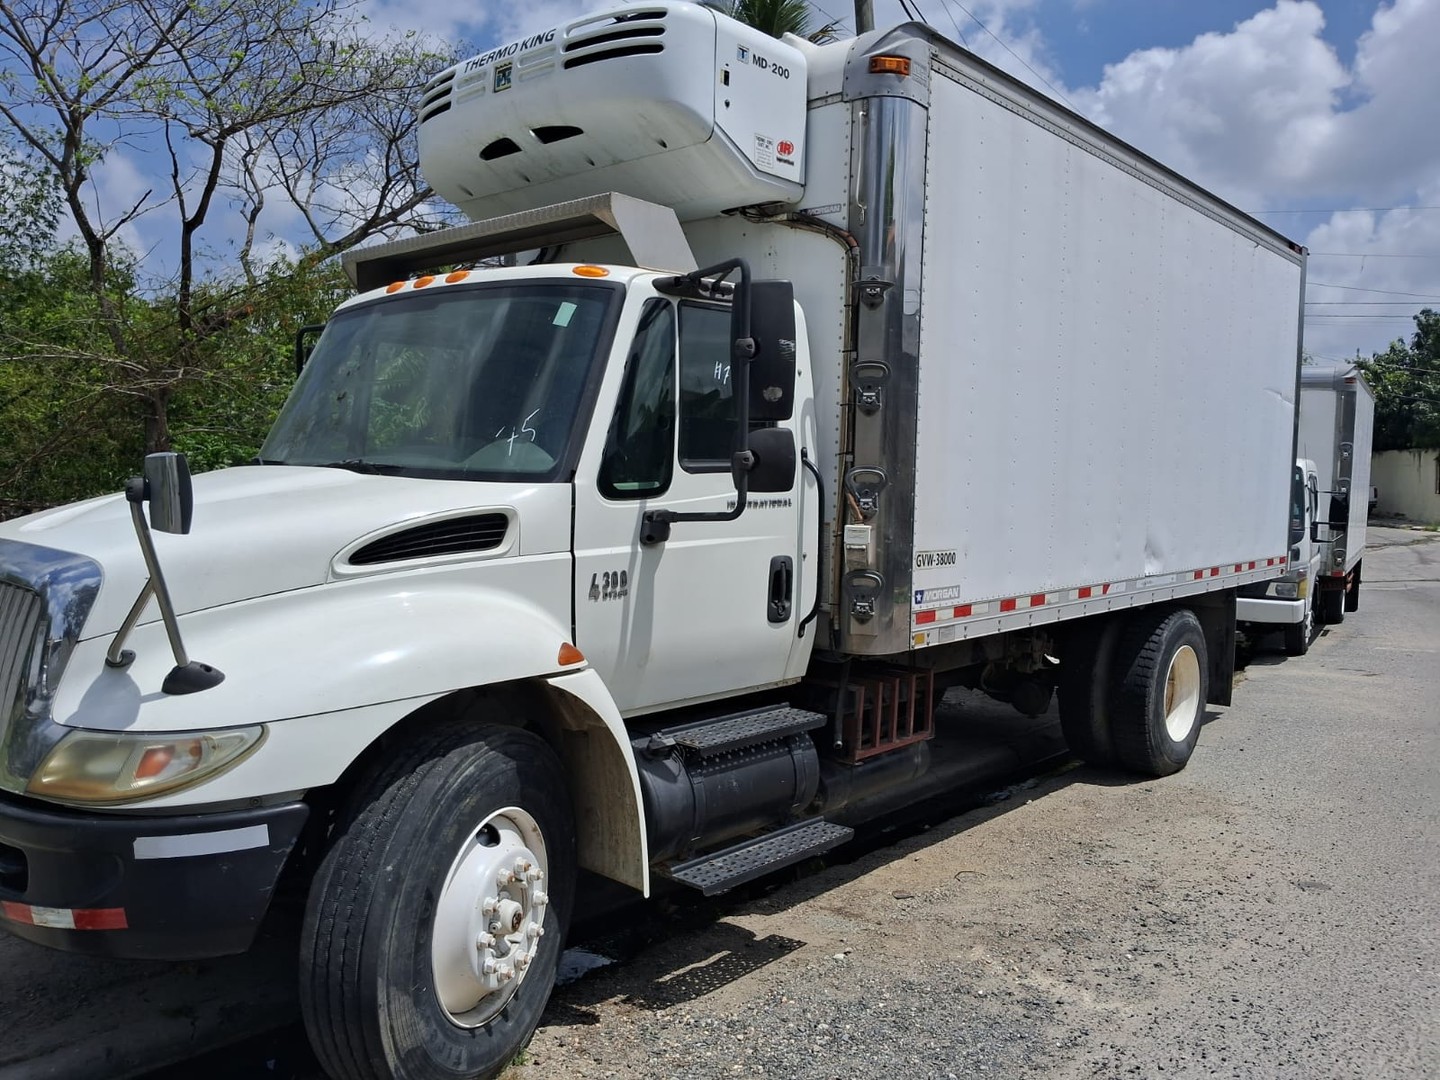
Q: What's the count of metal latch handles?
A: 4